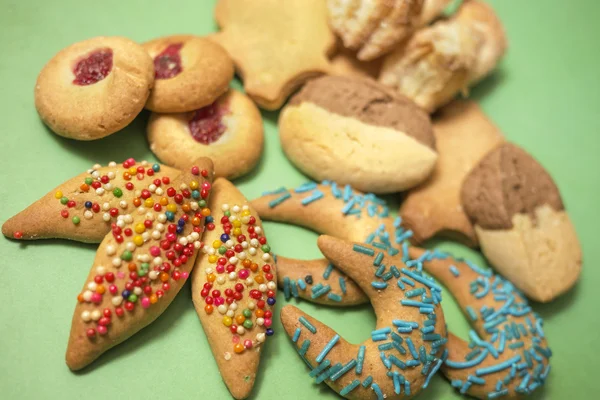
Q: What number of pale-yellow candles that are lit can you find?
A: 0